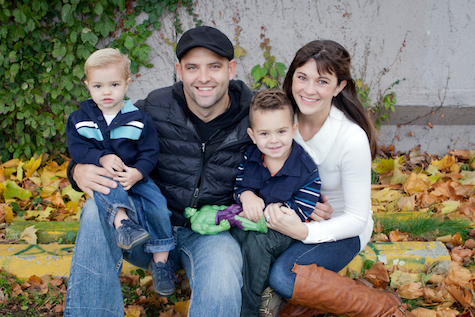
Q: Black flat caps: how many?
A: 1